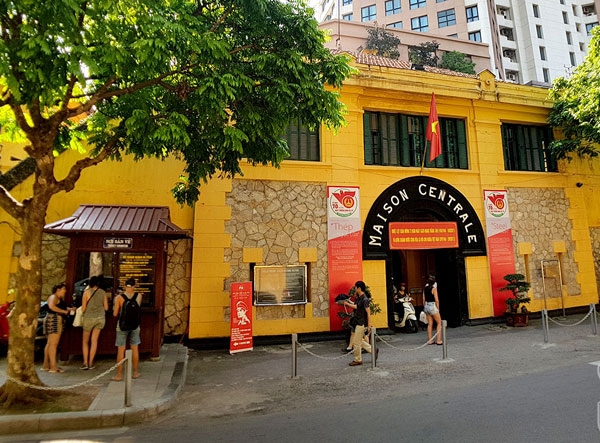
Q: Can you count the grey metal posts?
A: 6